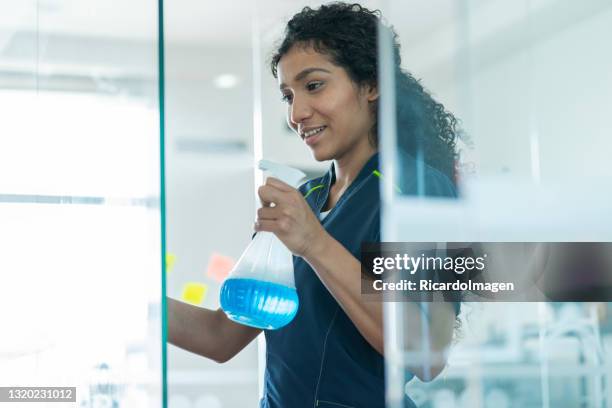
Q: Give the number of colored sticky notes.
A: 3